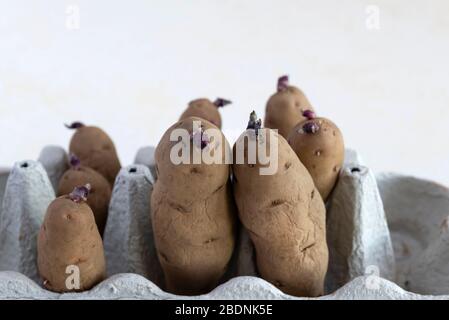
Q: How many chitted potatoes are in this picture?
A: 8